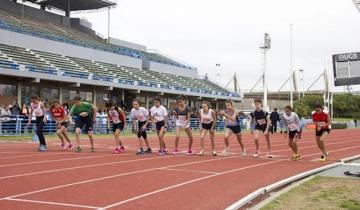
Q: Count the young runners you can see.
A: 12